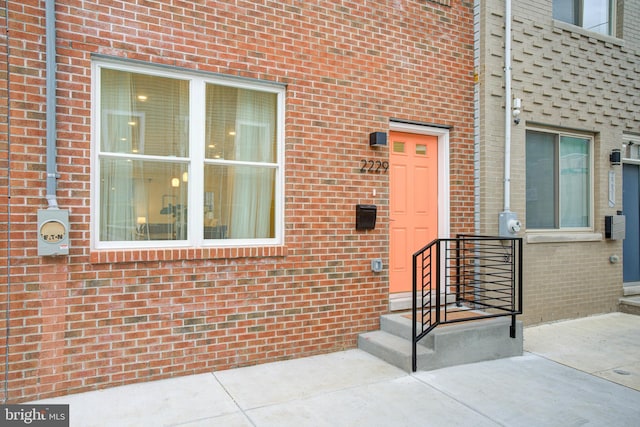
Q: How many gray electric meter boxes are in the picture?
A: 2